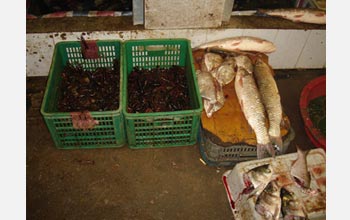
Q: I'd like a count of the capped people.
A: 0